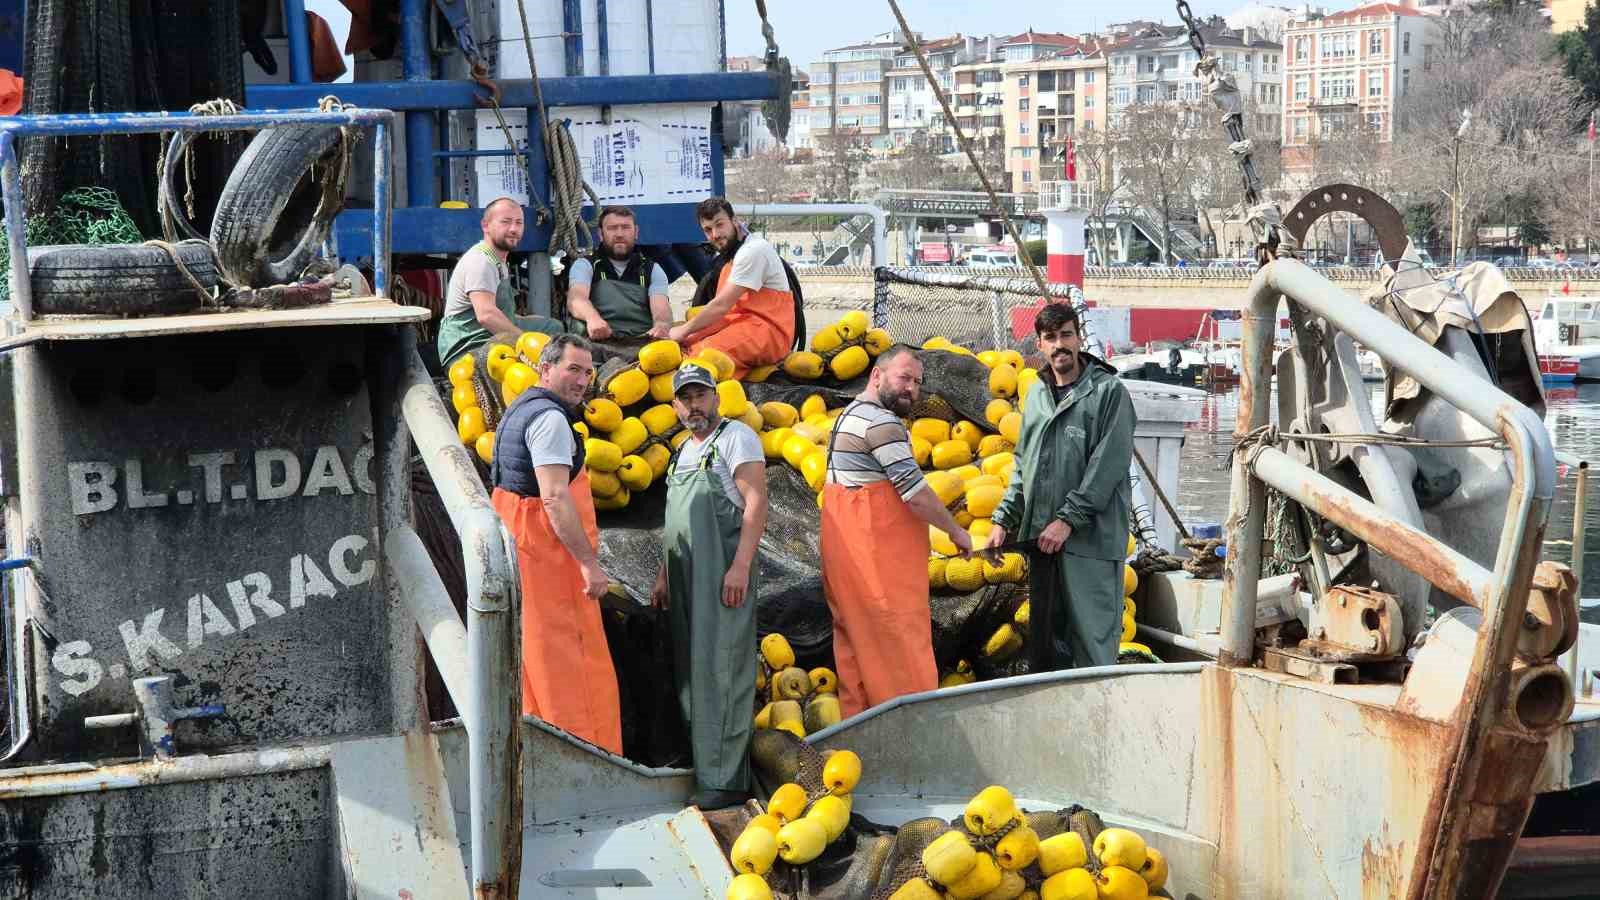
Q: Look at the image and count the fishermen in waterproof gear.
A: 7